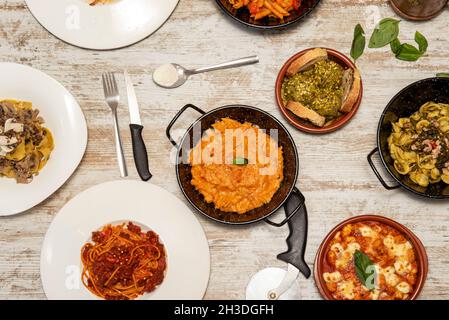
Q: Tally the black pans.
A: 3